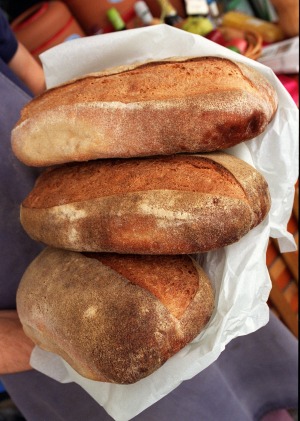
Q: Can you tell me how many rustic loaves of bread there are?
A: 3